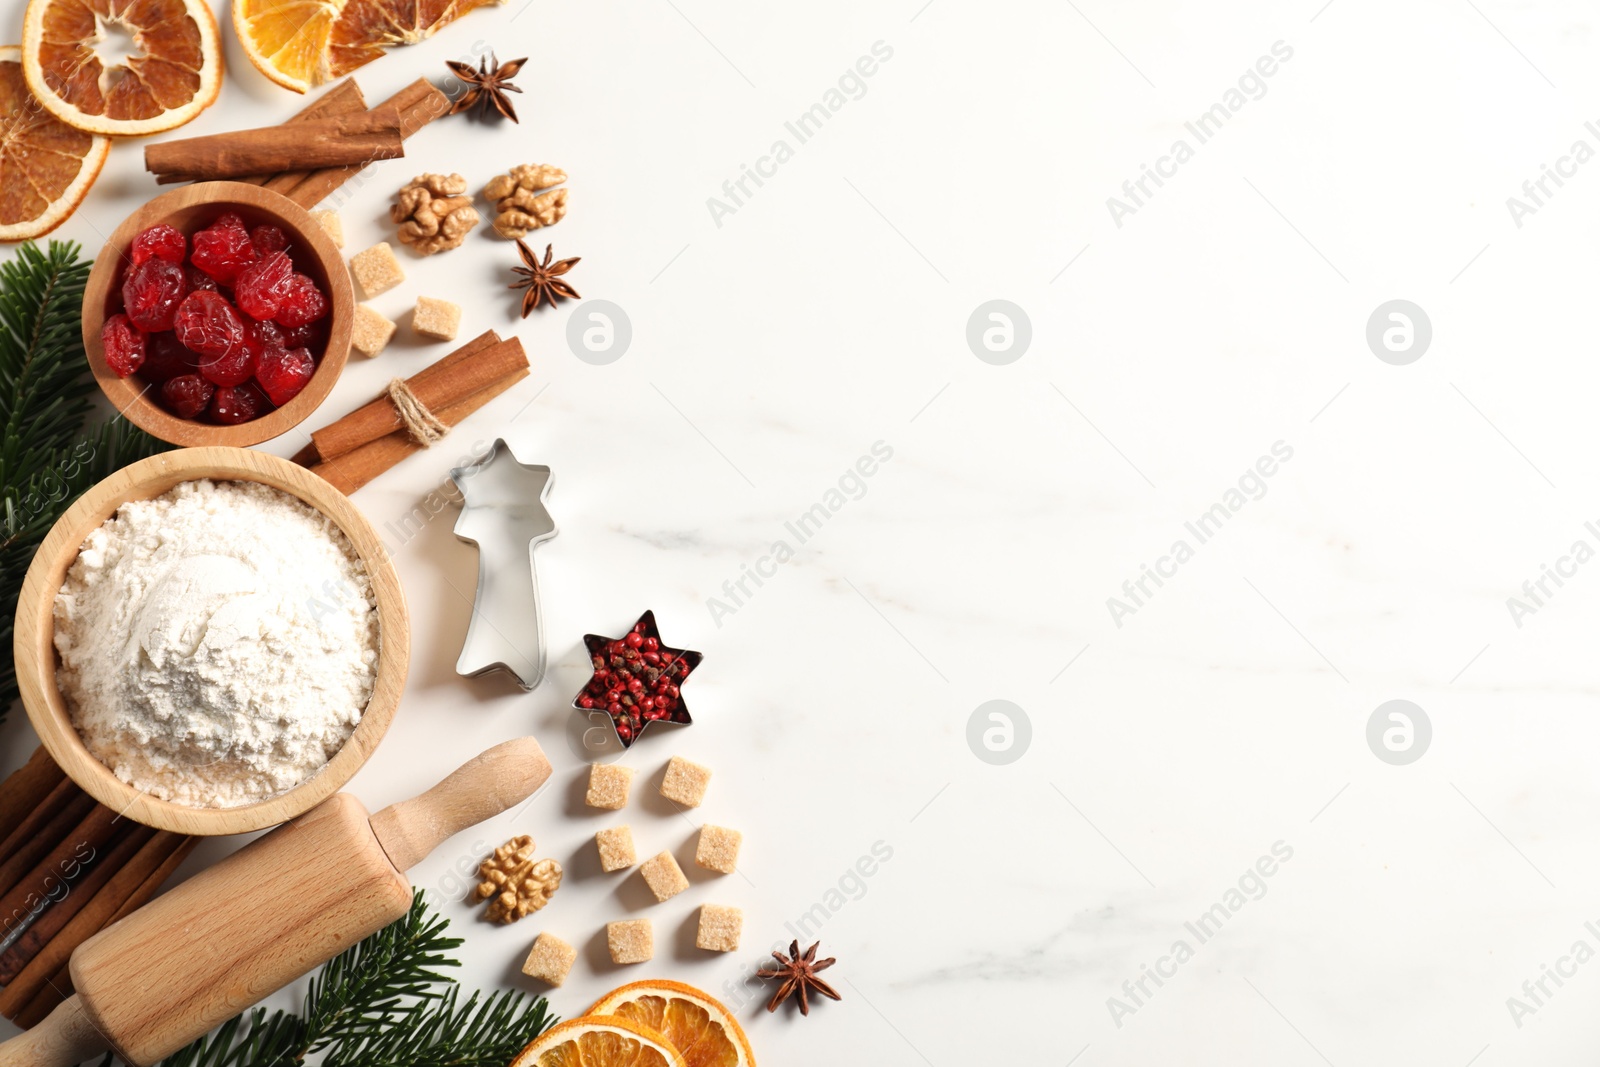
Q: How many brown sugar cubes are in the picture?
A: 12